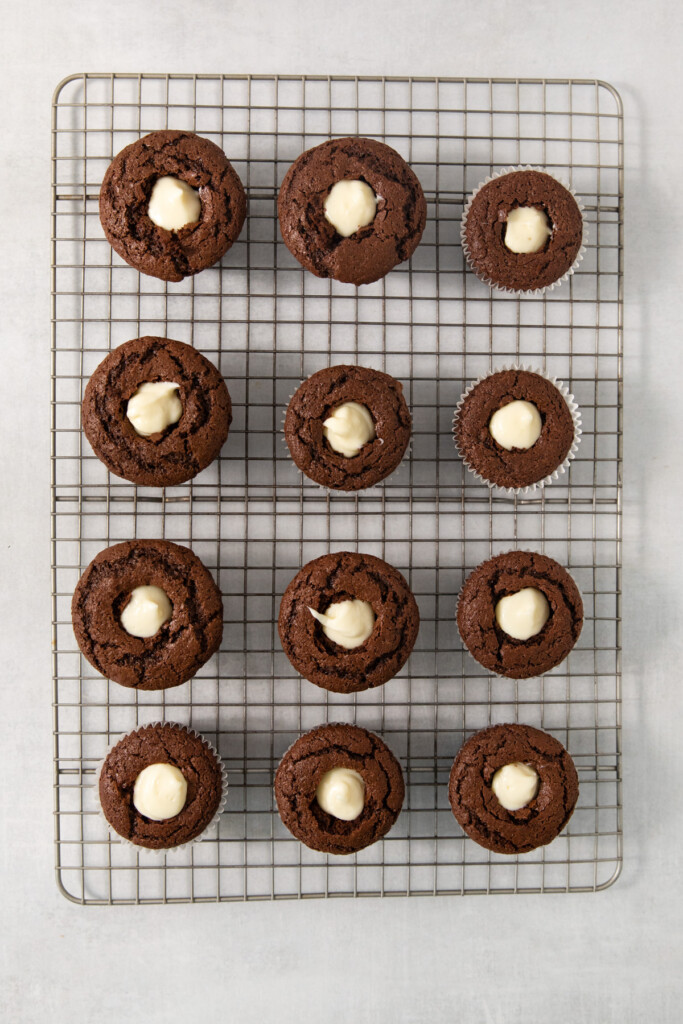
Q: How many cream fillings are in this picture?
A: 12